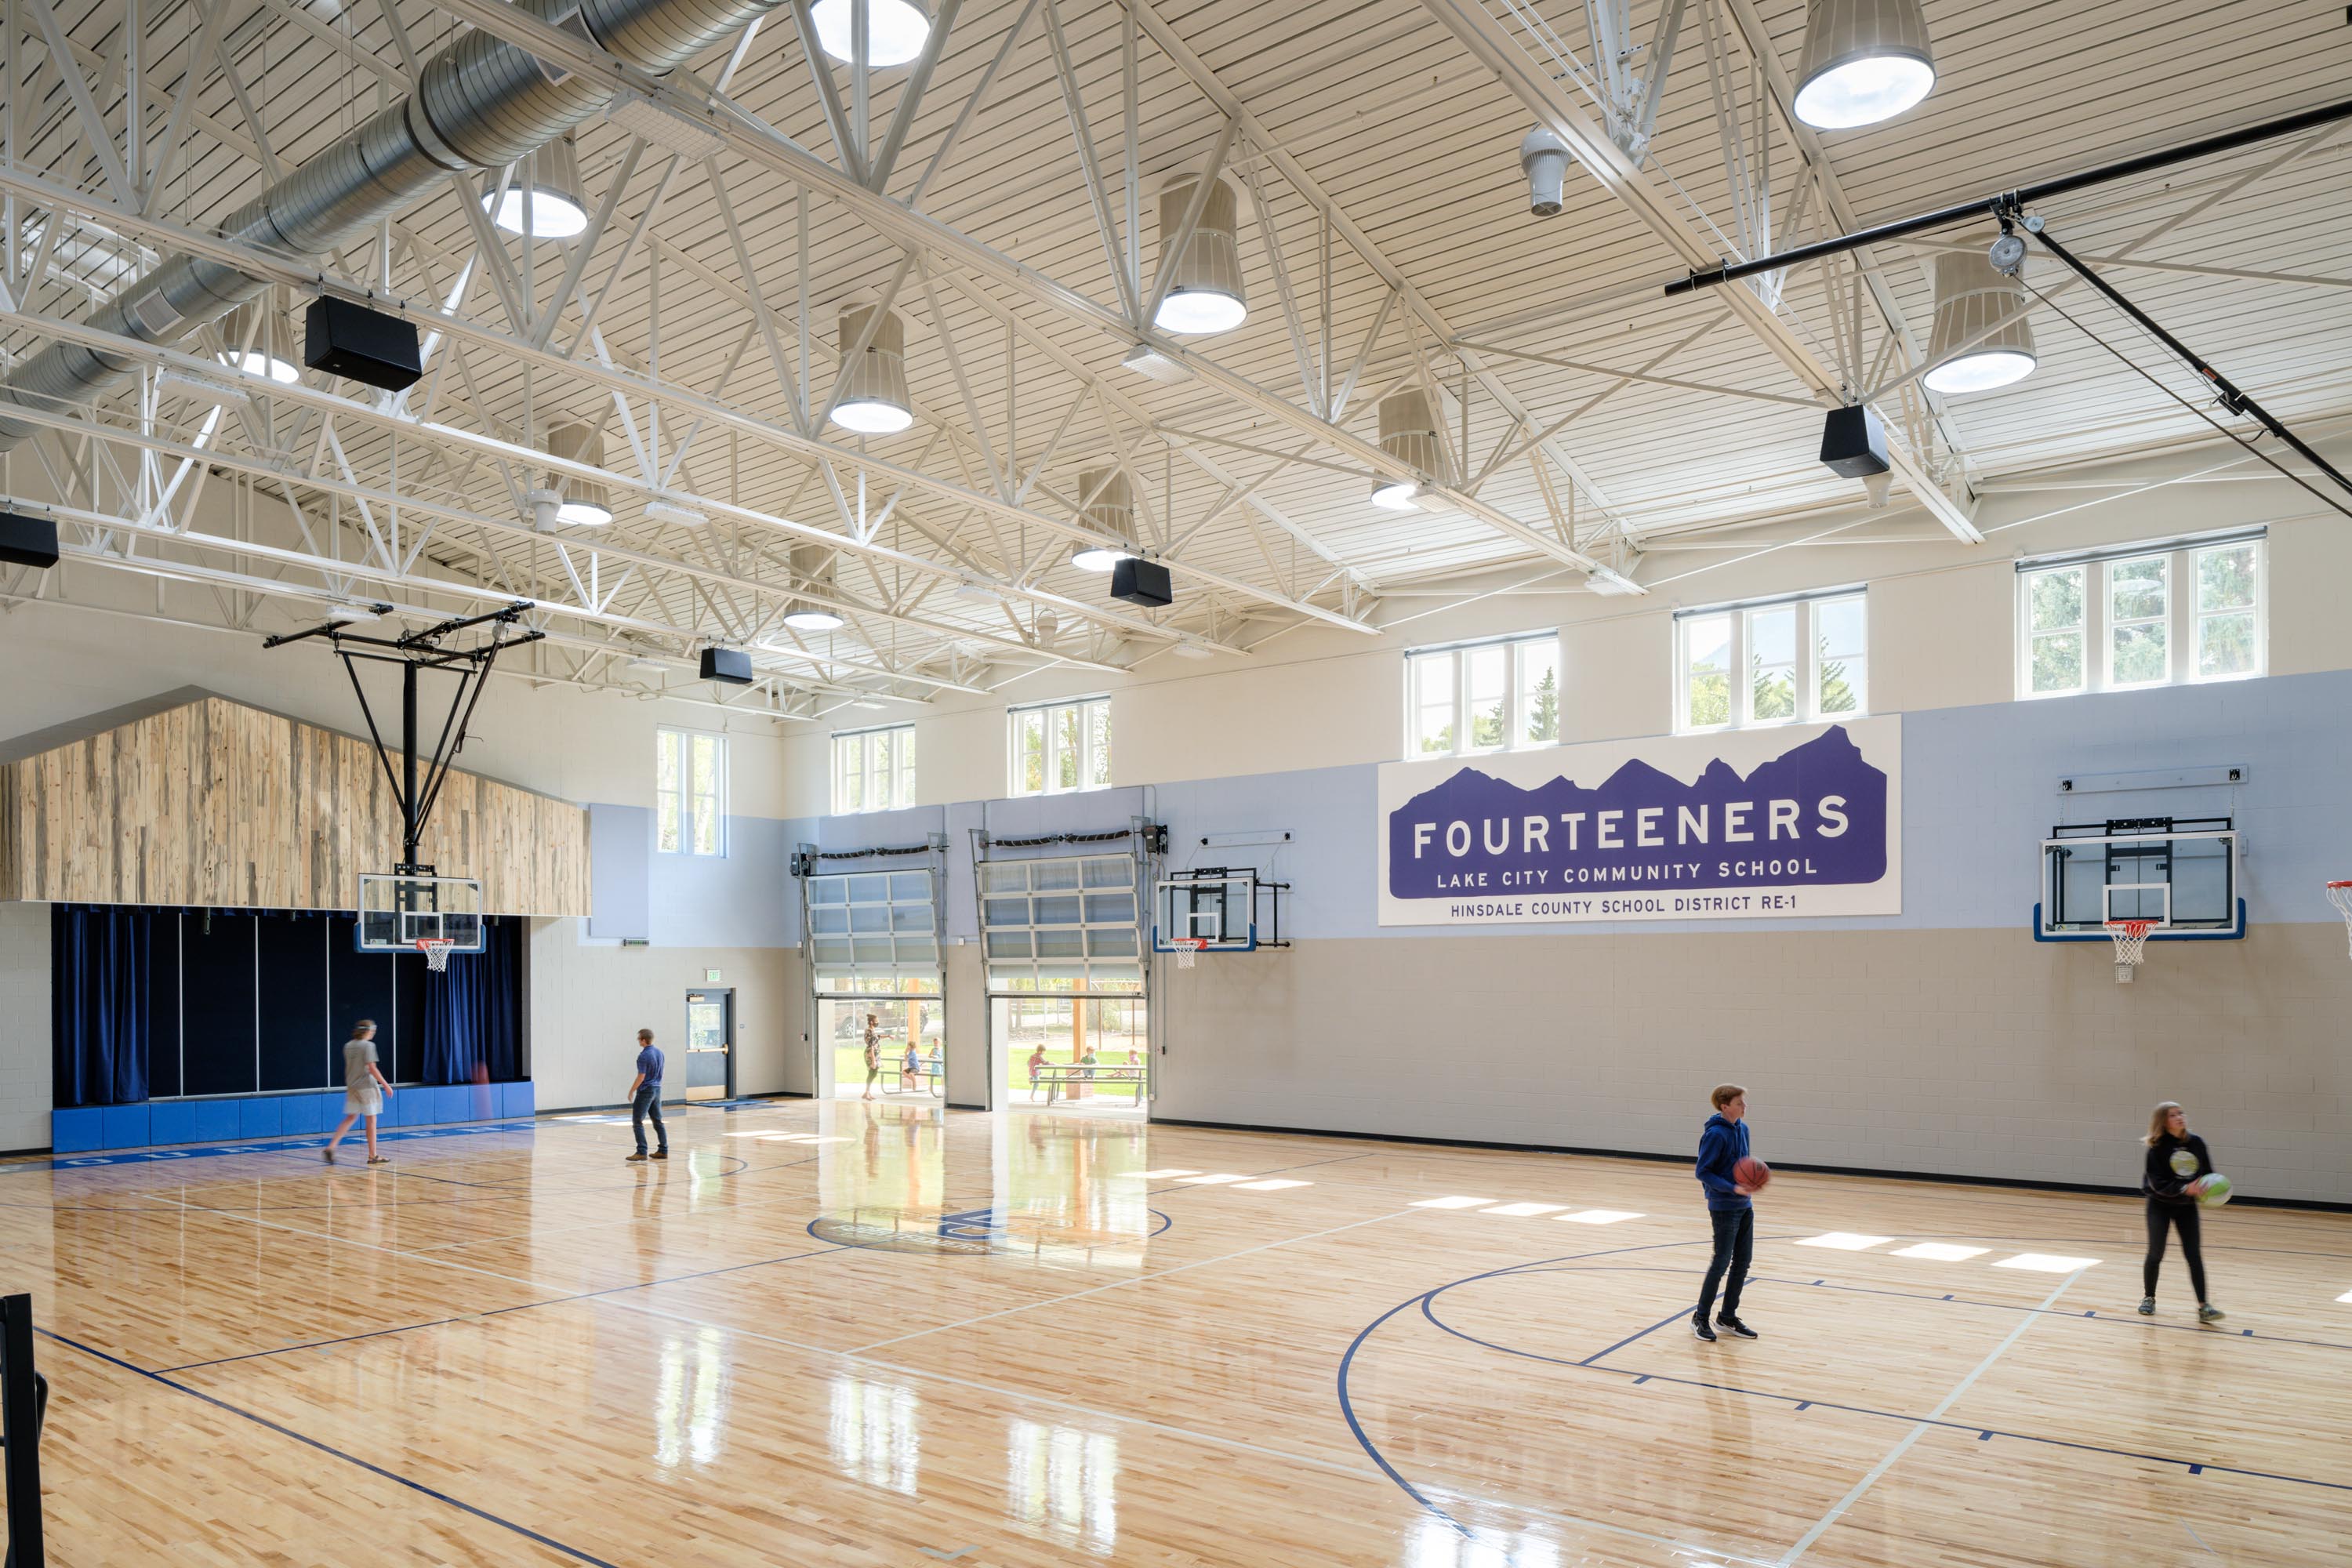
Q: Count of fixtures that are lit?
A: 11